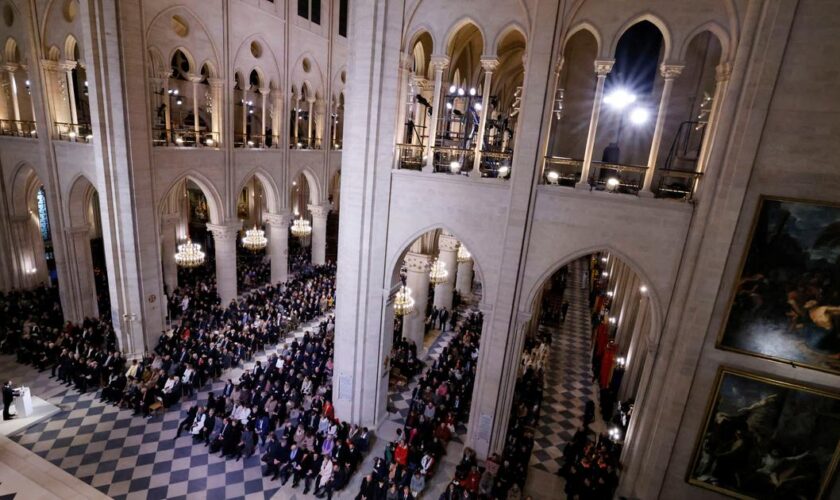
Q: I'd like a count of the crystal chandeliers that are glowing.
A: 6